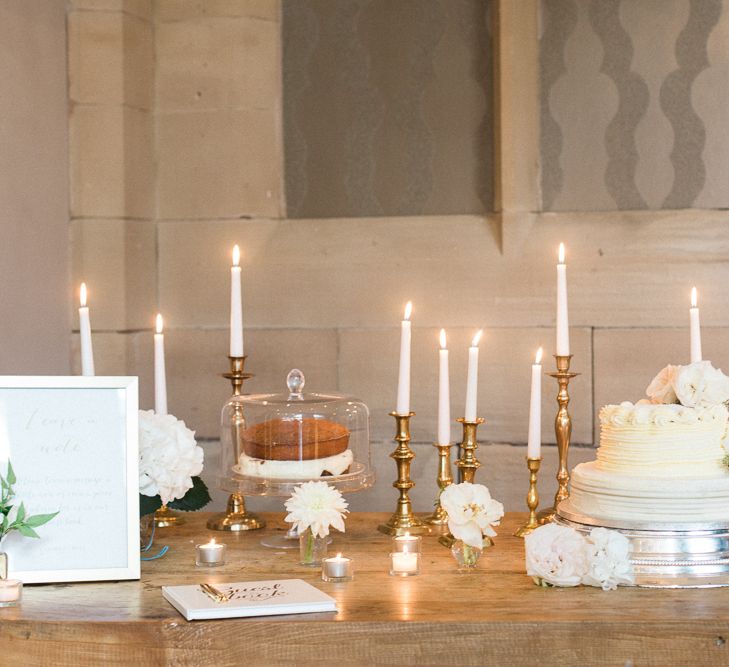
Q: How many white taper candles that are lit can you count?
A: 9